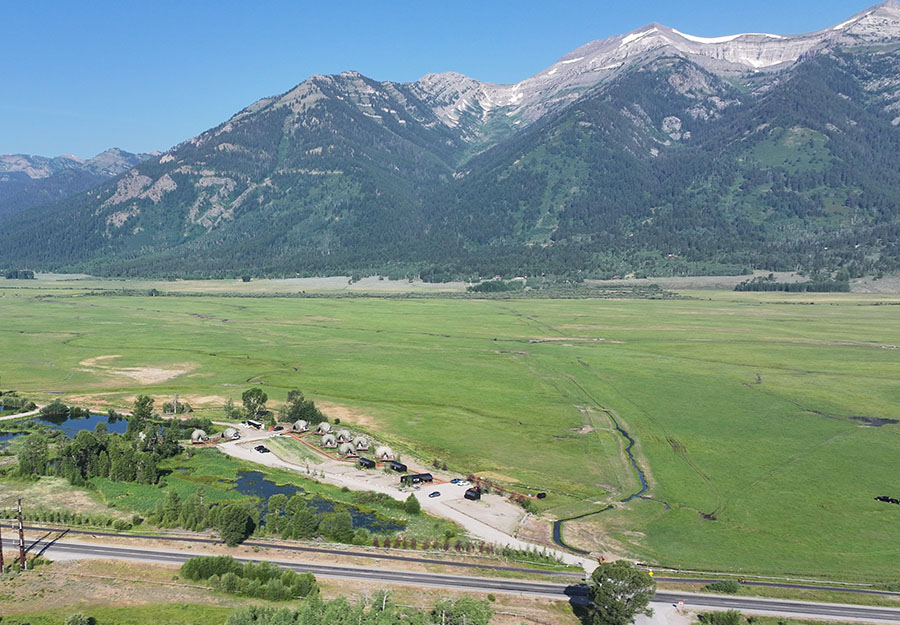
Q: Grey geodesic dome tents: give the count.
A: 9